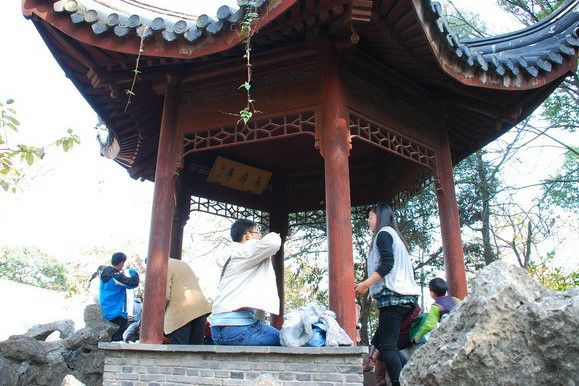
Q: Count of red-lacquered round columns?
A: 5